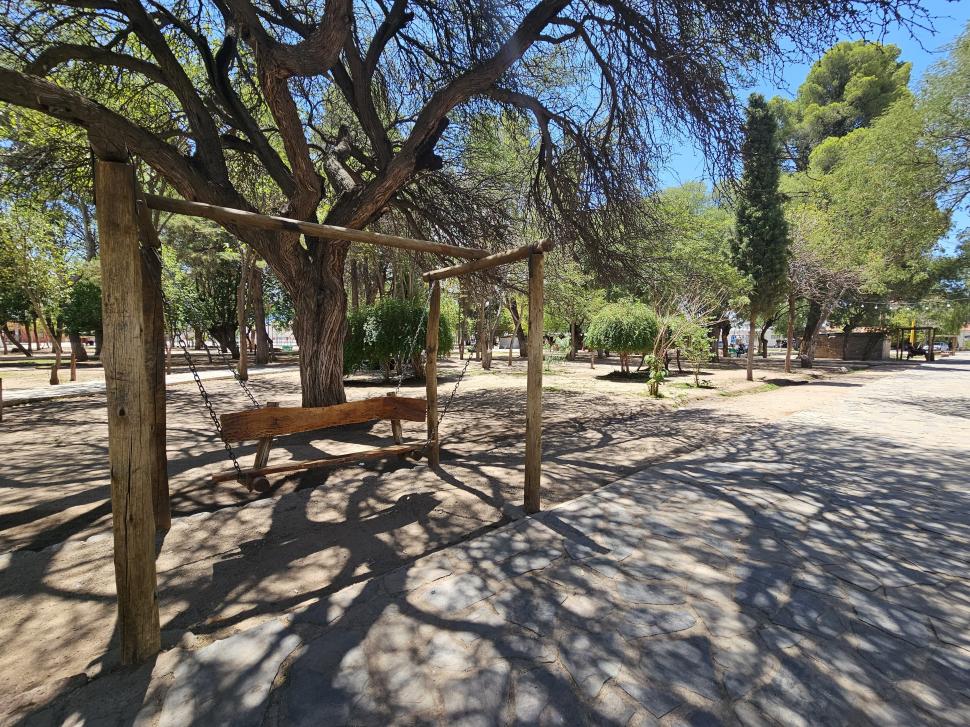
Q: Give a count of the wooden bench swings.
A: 1